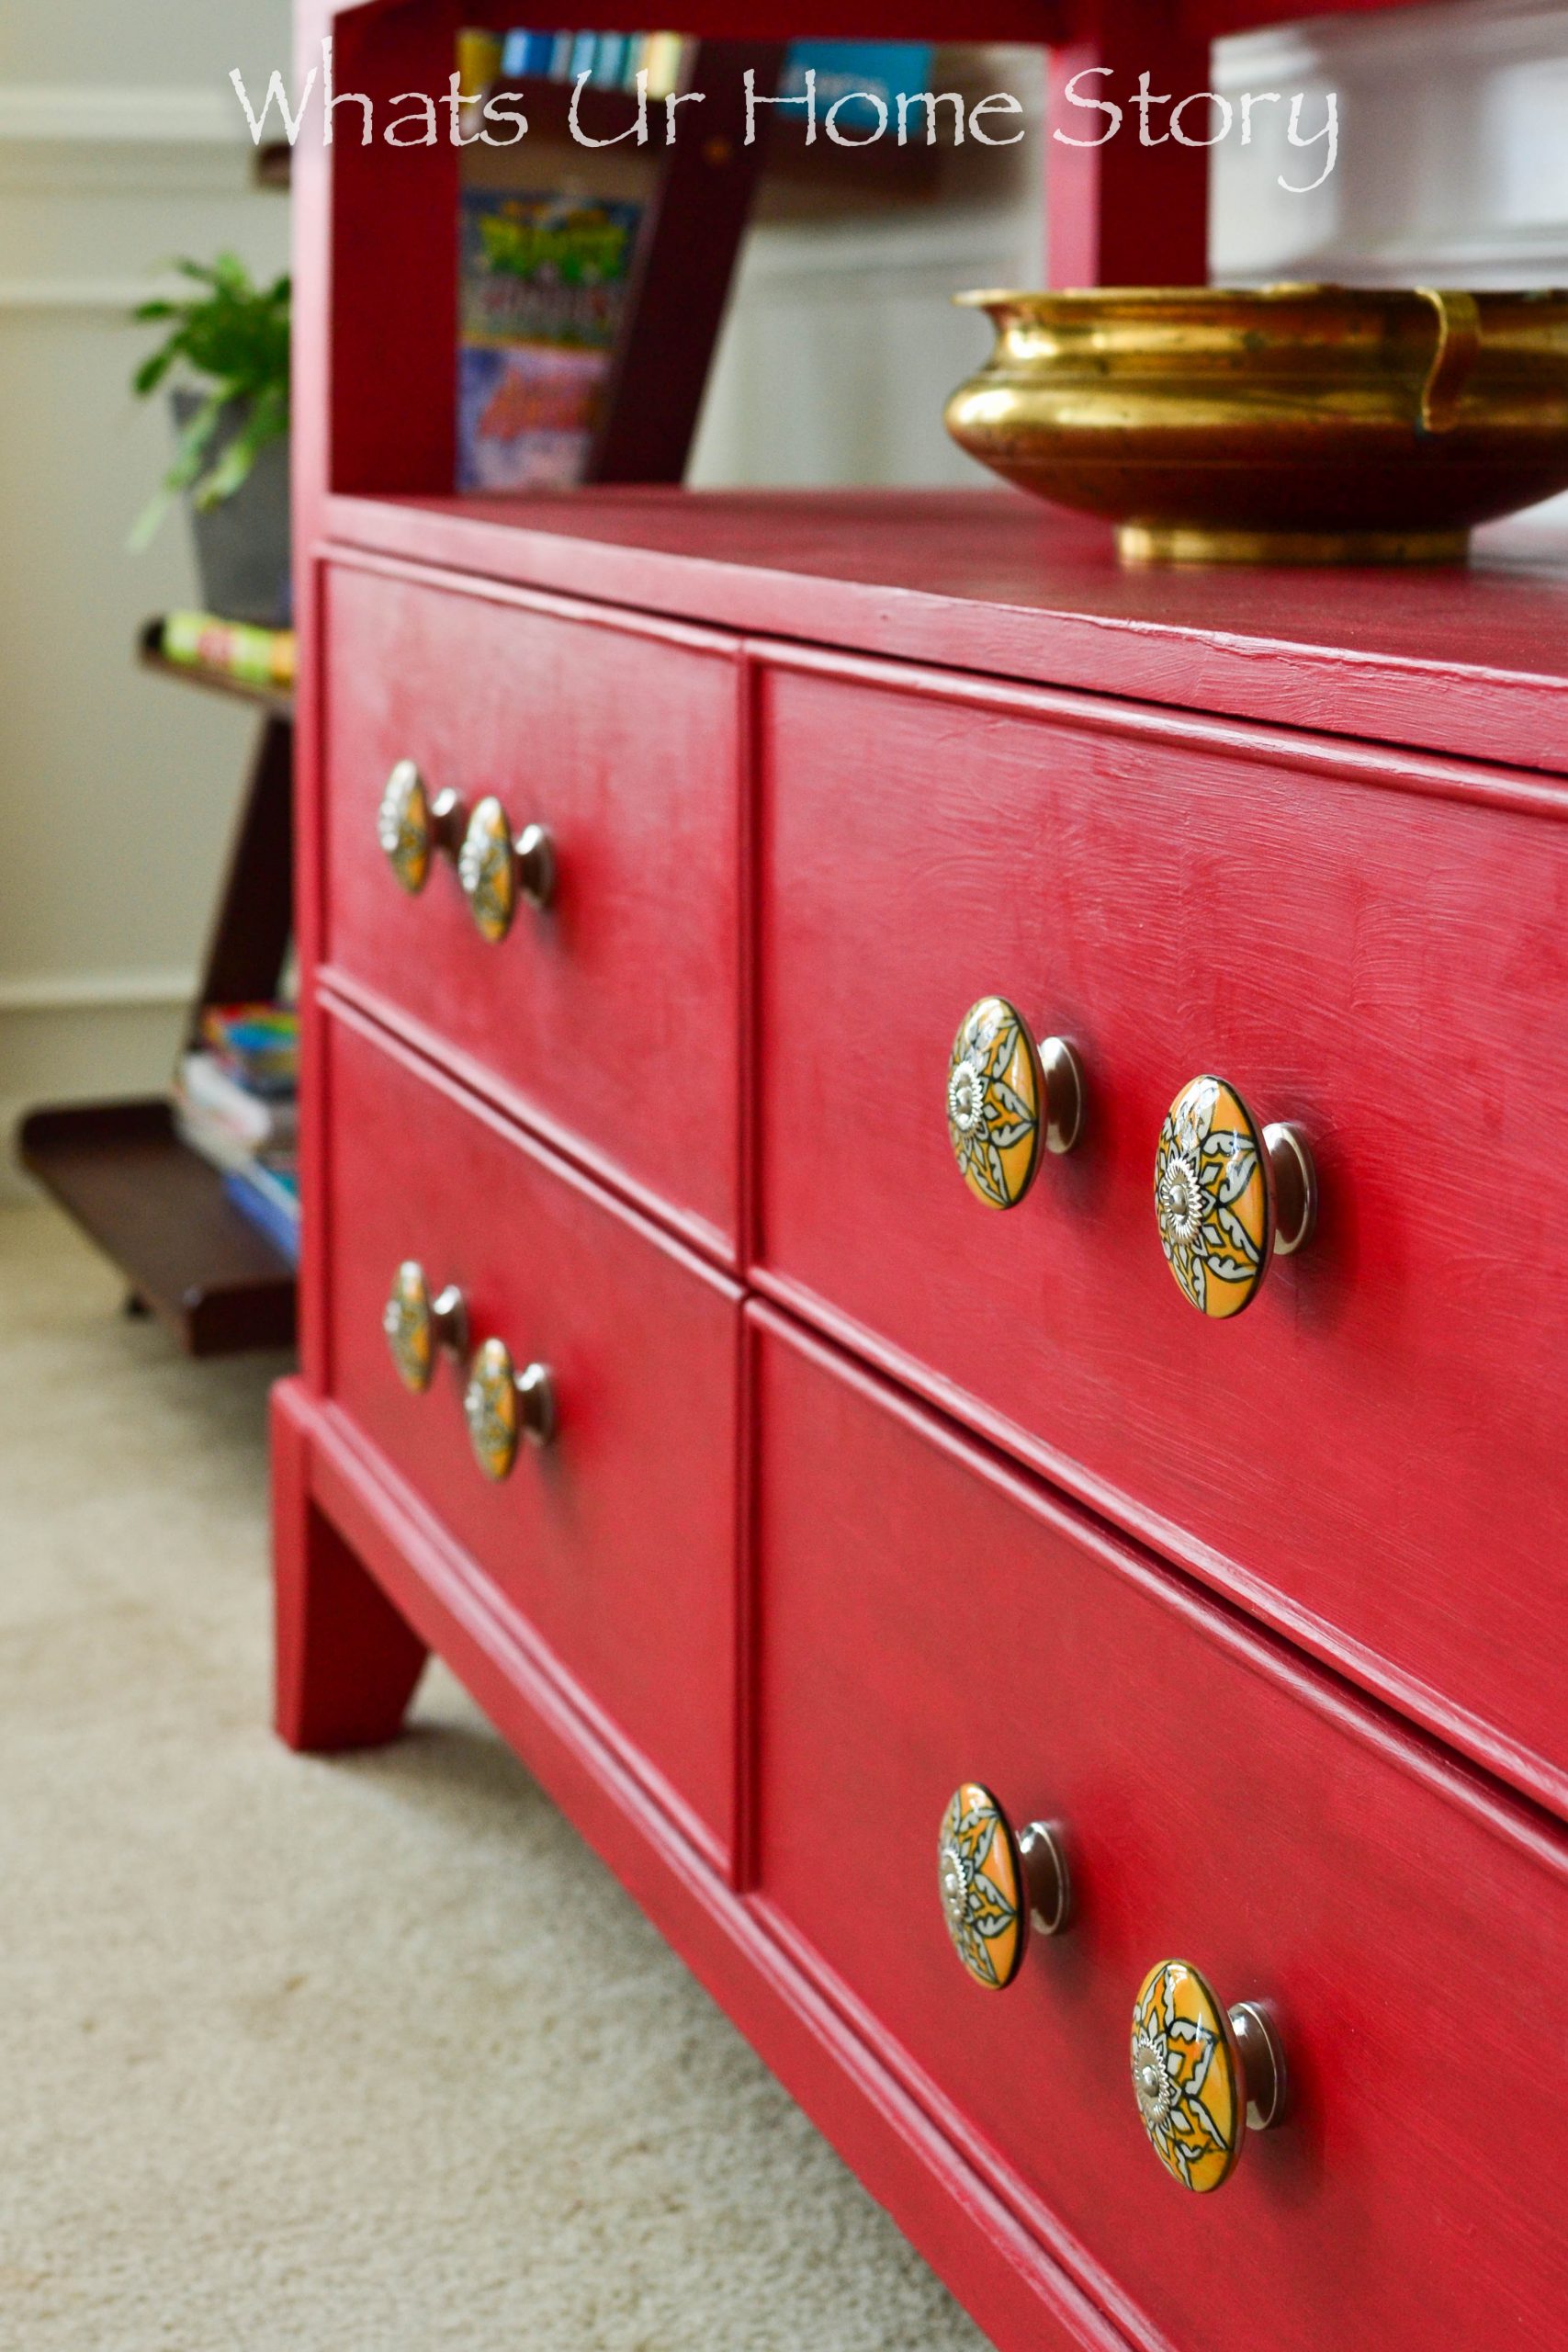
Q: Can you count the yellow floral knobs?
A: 8